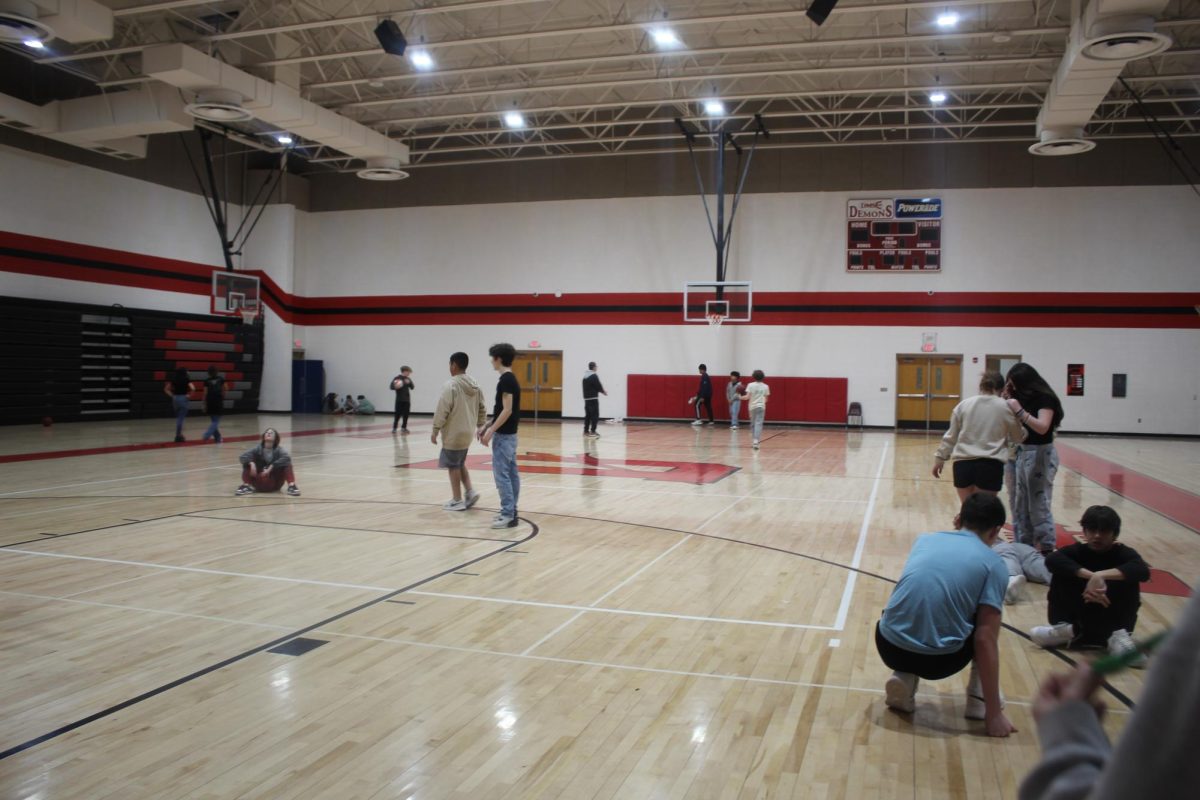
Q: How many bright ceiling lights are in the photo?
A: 8